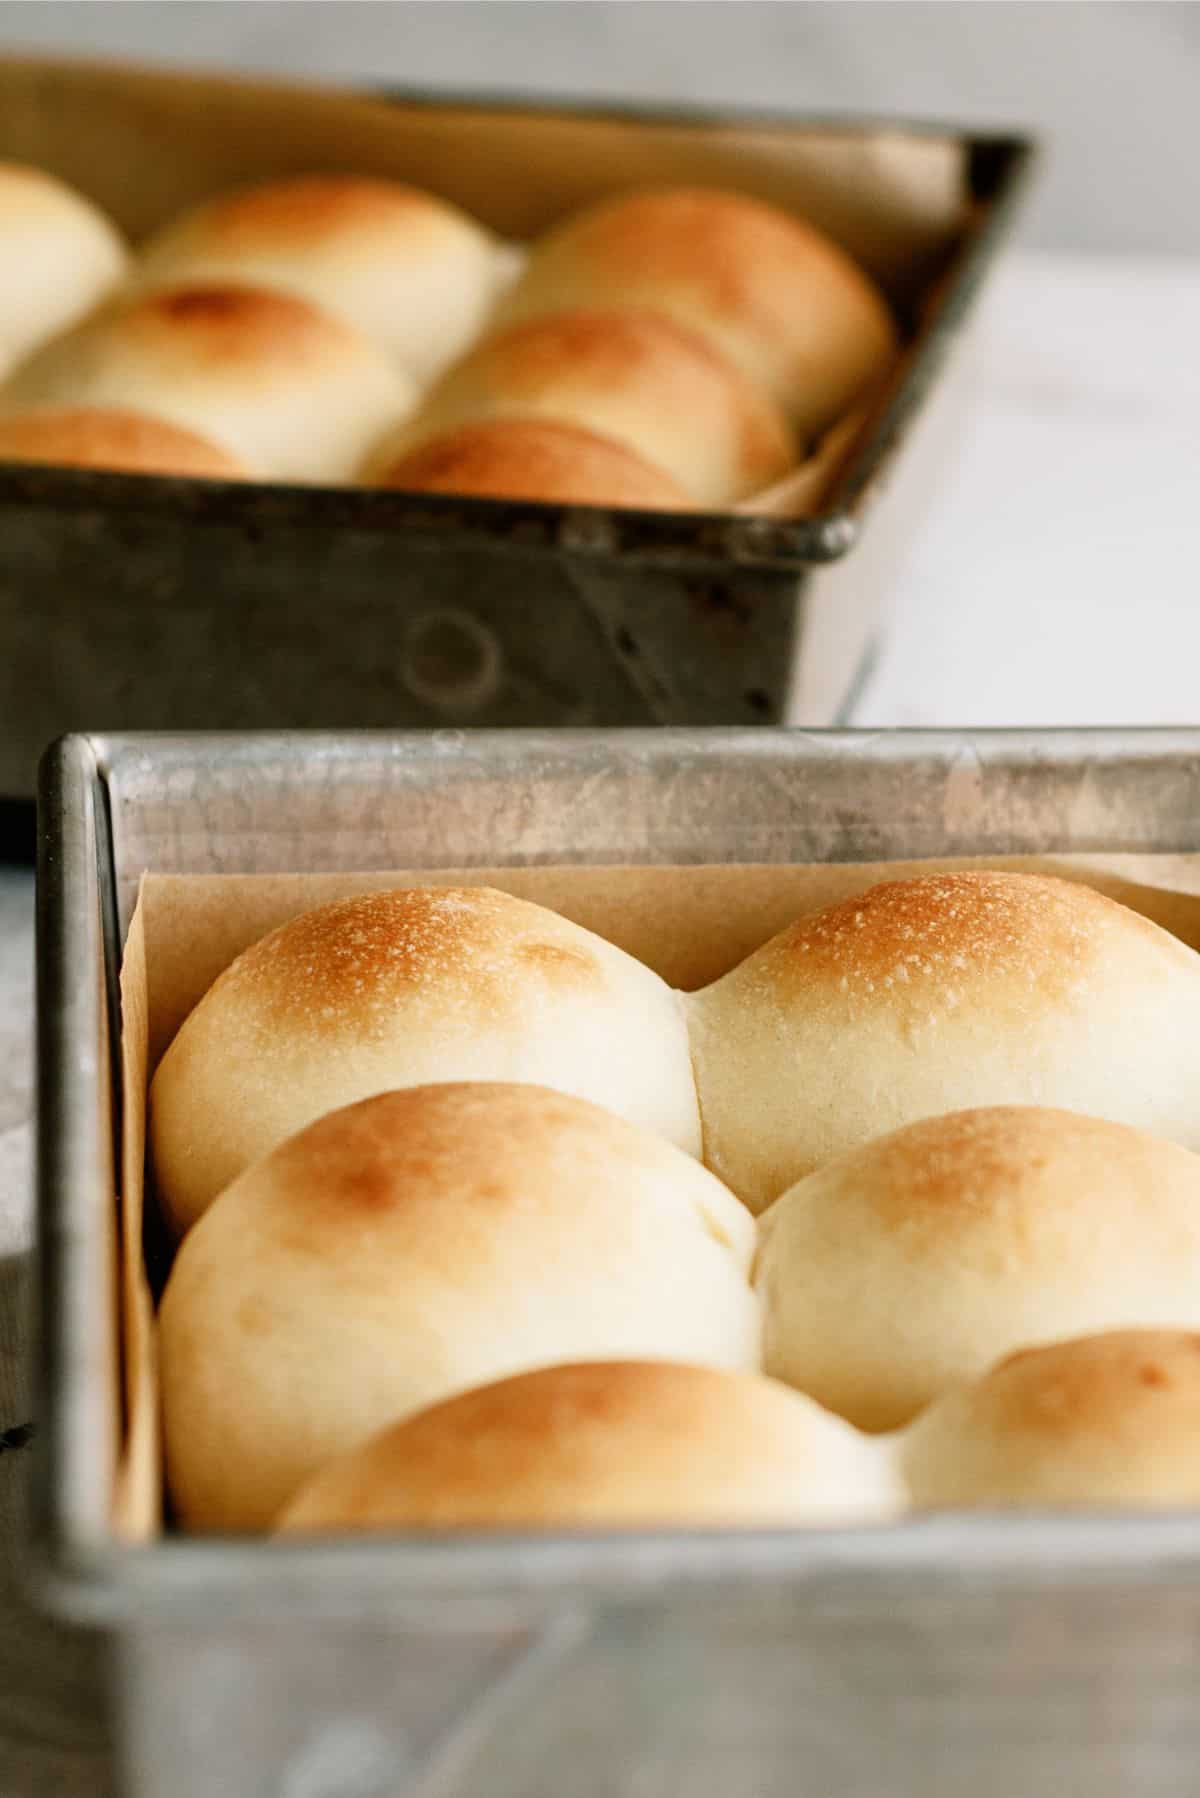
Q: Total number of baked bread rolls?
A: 13